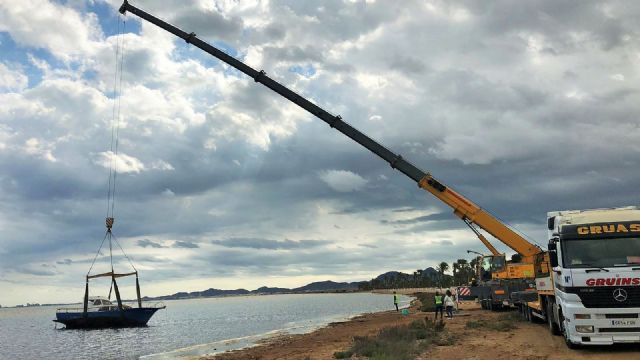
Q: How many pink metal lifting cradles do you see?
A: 0